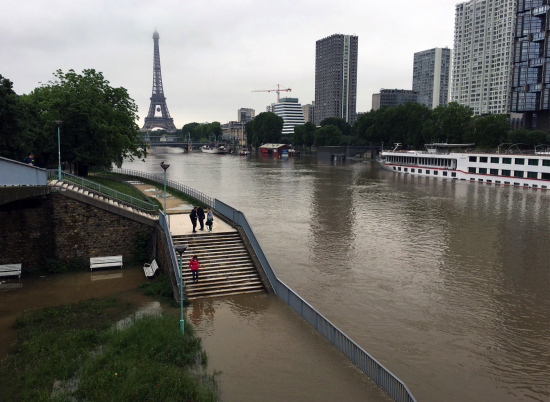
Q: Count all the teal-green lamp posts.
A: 3